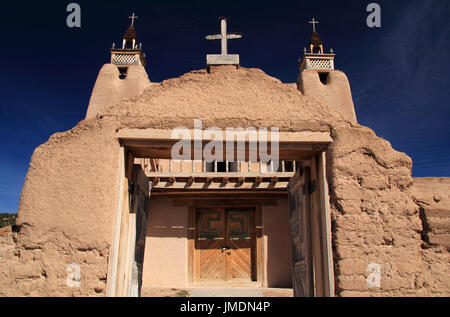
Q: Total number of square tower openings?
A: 2